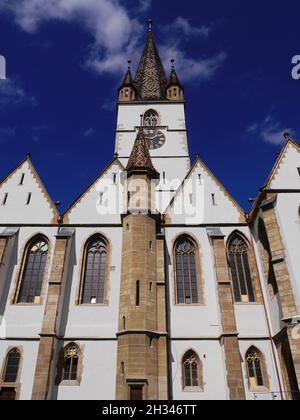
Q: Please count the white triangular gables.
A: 4